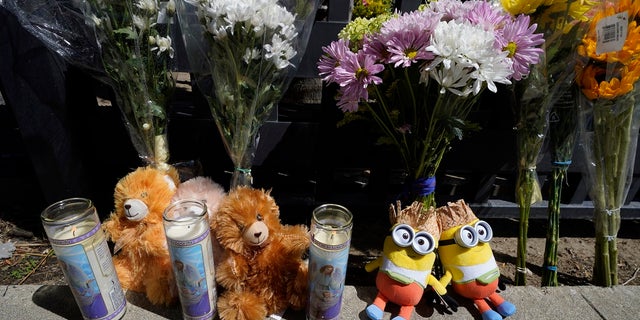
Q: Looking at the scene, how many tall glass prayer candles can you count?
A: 3